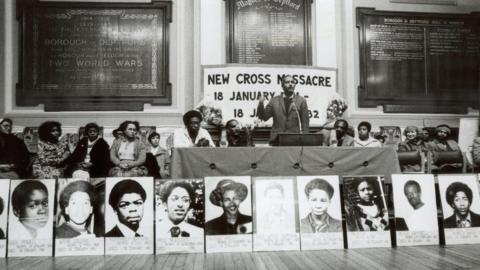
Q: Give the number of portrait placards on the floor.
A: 11